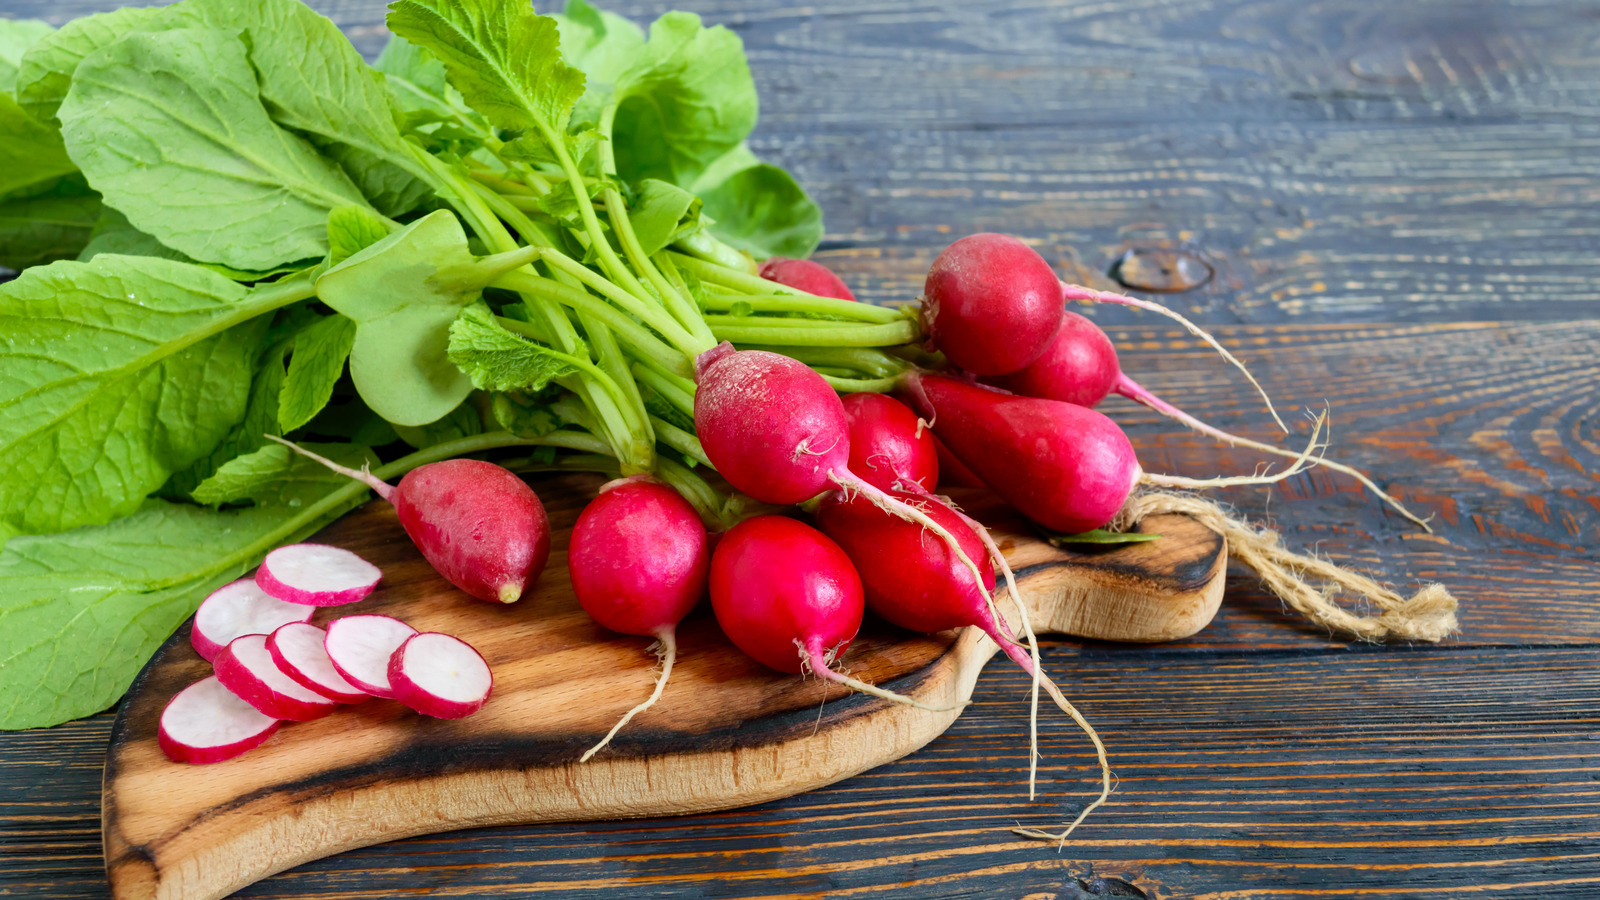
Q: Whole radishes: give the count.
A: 10